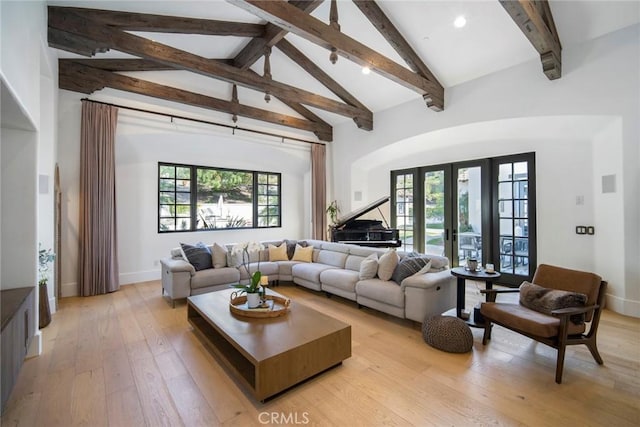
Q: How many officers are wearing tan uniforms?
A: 0